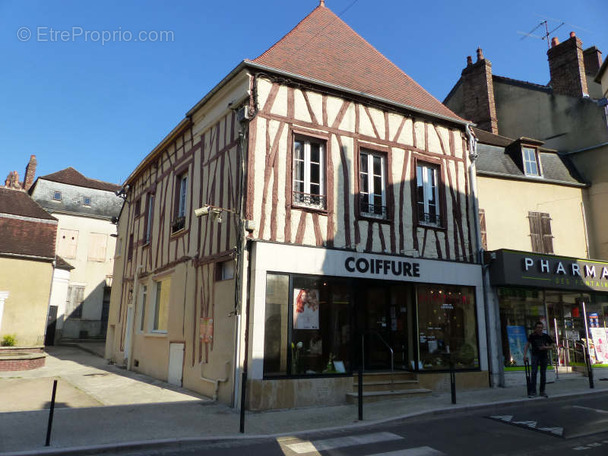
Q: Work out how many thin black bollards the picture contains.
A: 5